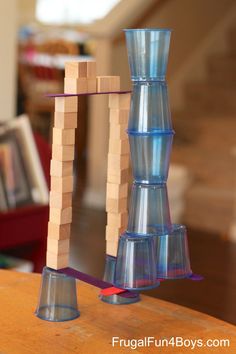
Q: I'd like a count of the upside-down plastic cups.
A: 6